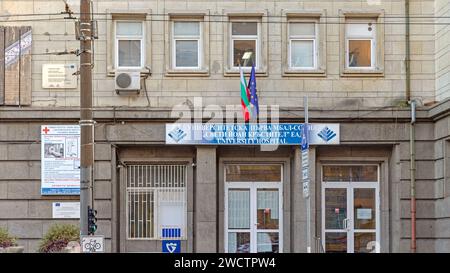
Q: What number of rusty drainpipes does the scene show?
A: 1